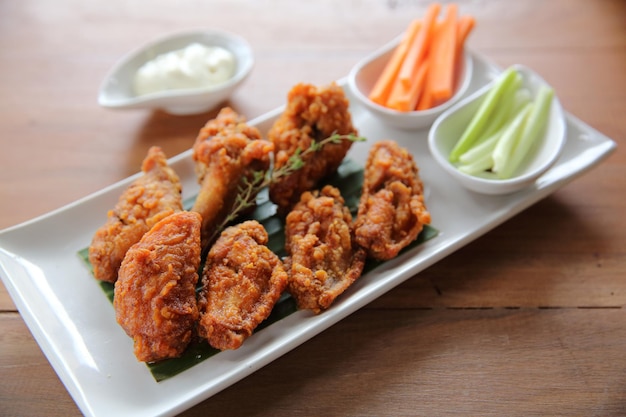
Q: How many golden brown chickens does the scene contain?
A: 7